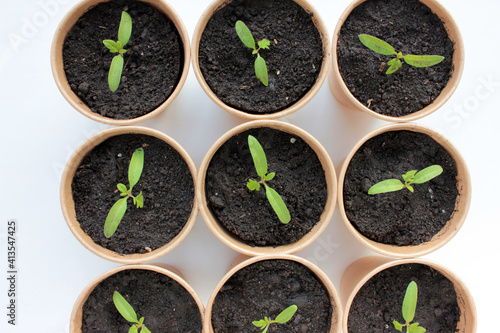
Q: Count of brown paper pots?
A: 9